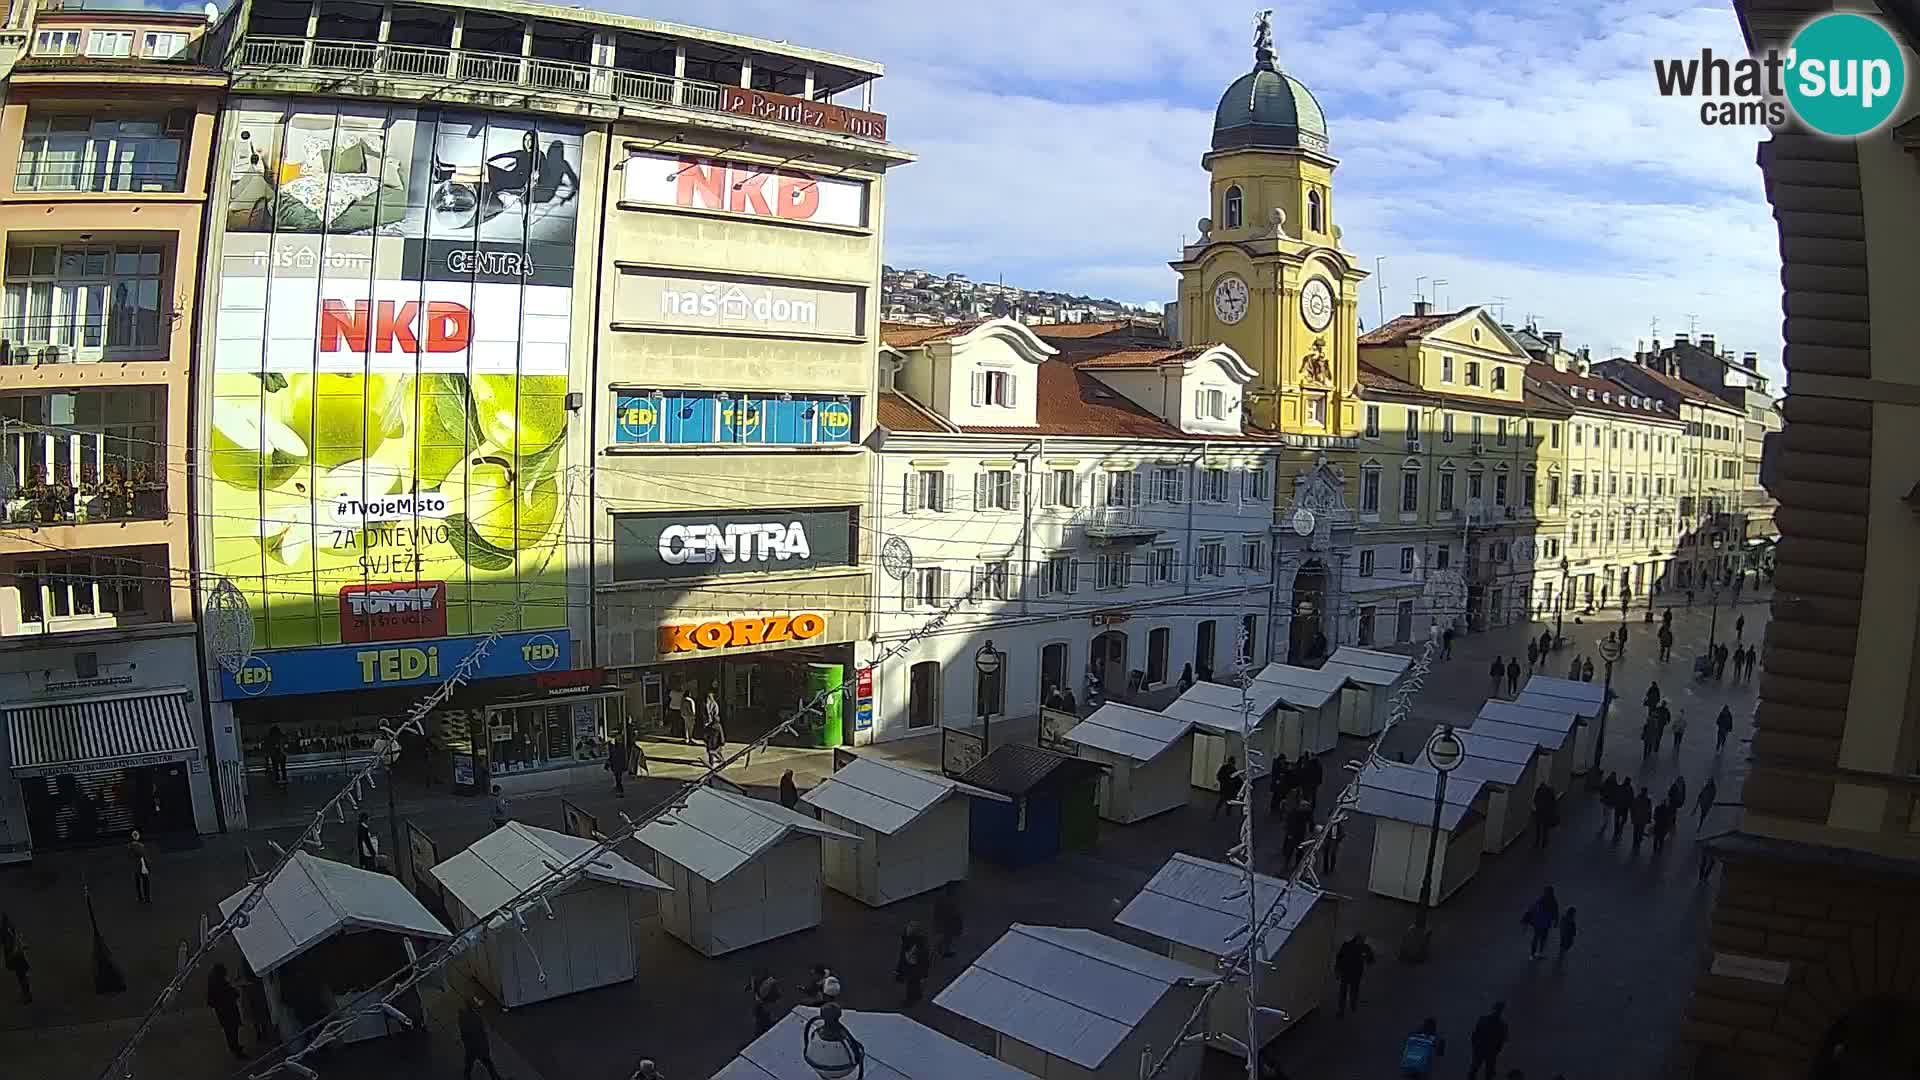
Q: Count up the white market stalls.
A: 15